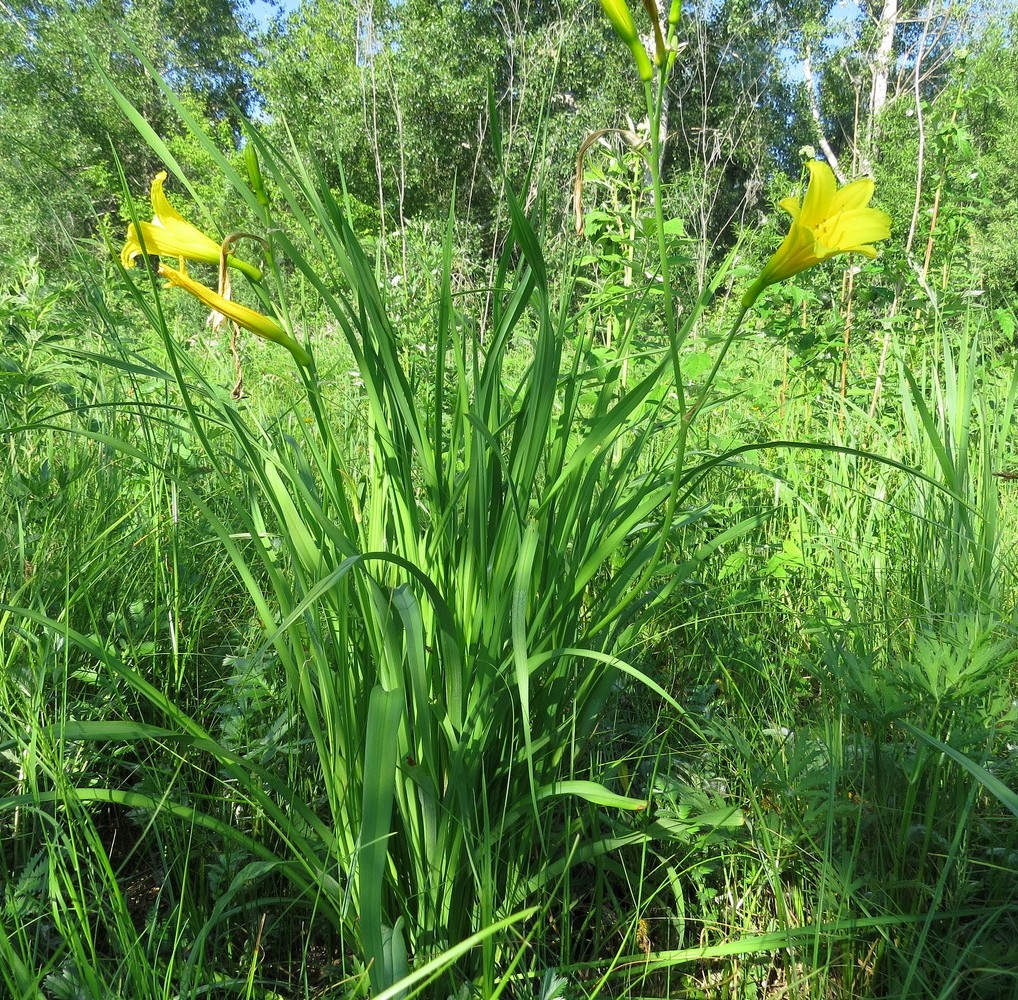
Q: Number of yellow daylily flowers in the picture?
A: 3